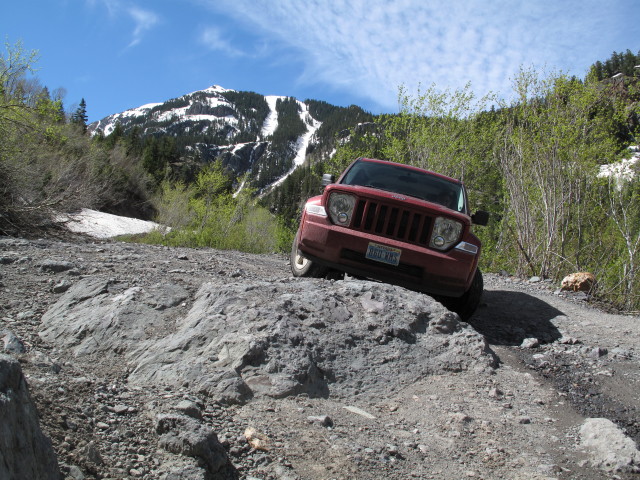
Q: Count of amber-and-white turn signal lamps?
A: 2